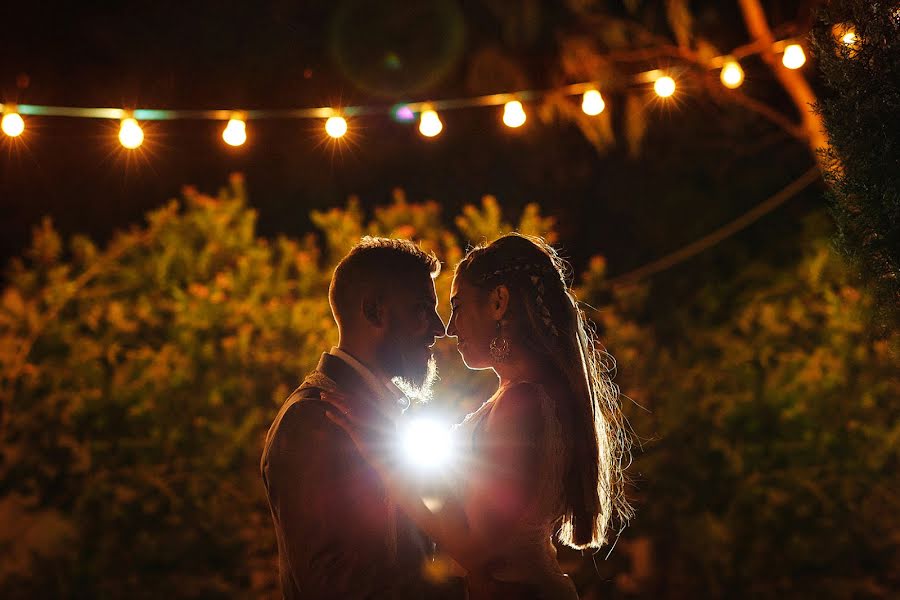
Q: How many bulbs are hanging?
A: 11